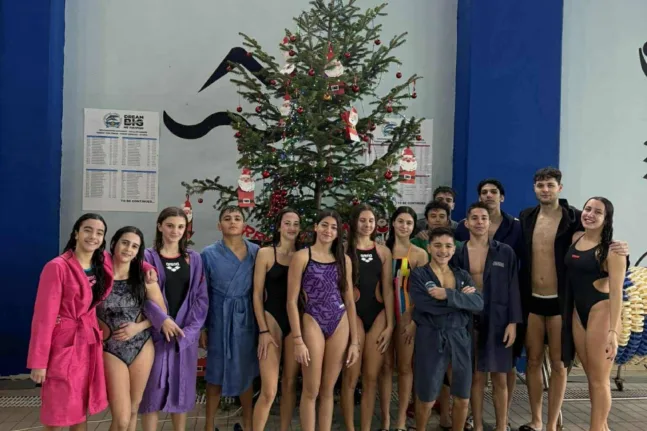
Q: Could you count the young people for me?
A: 15